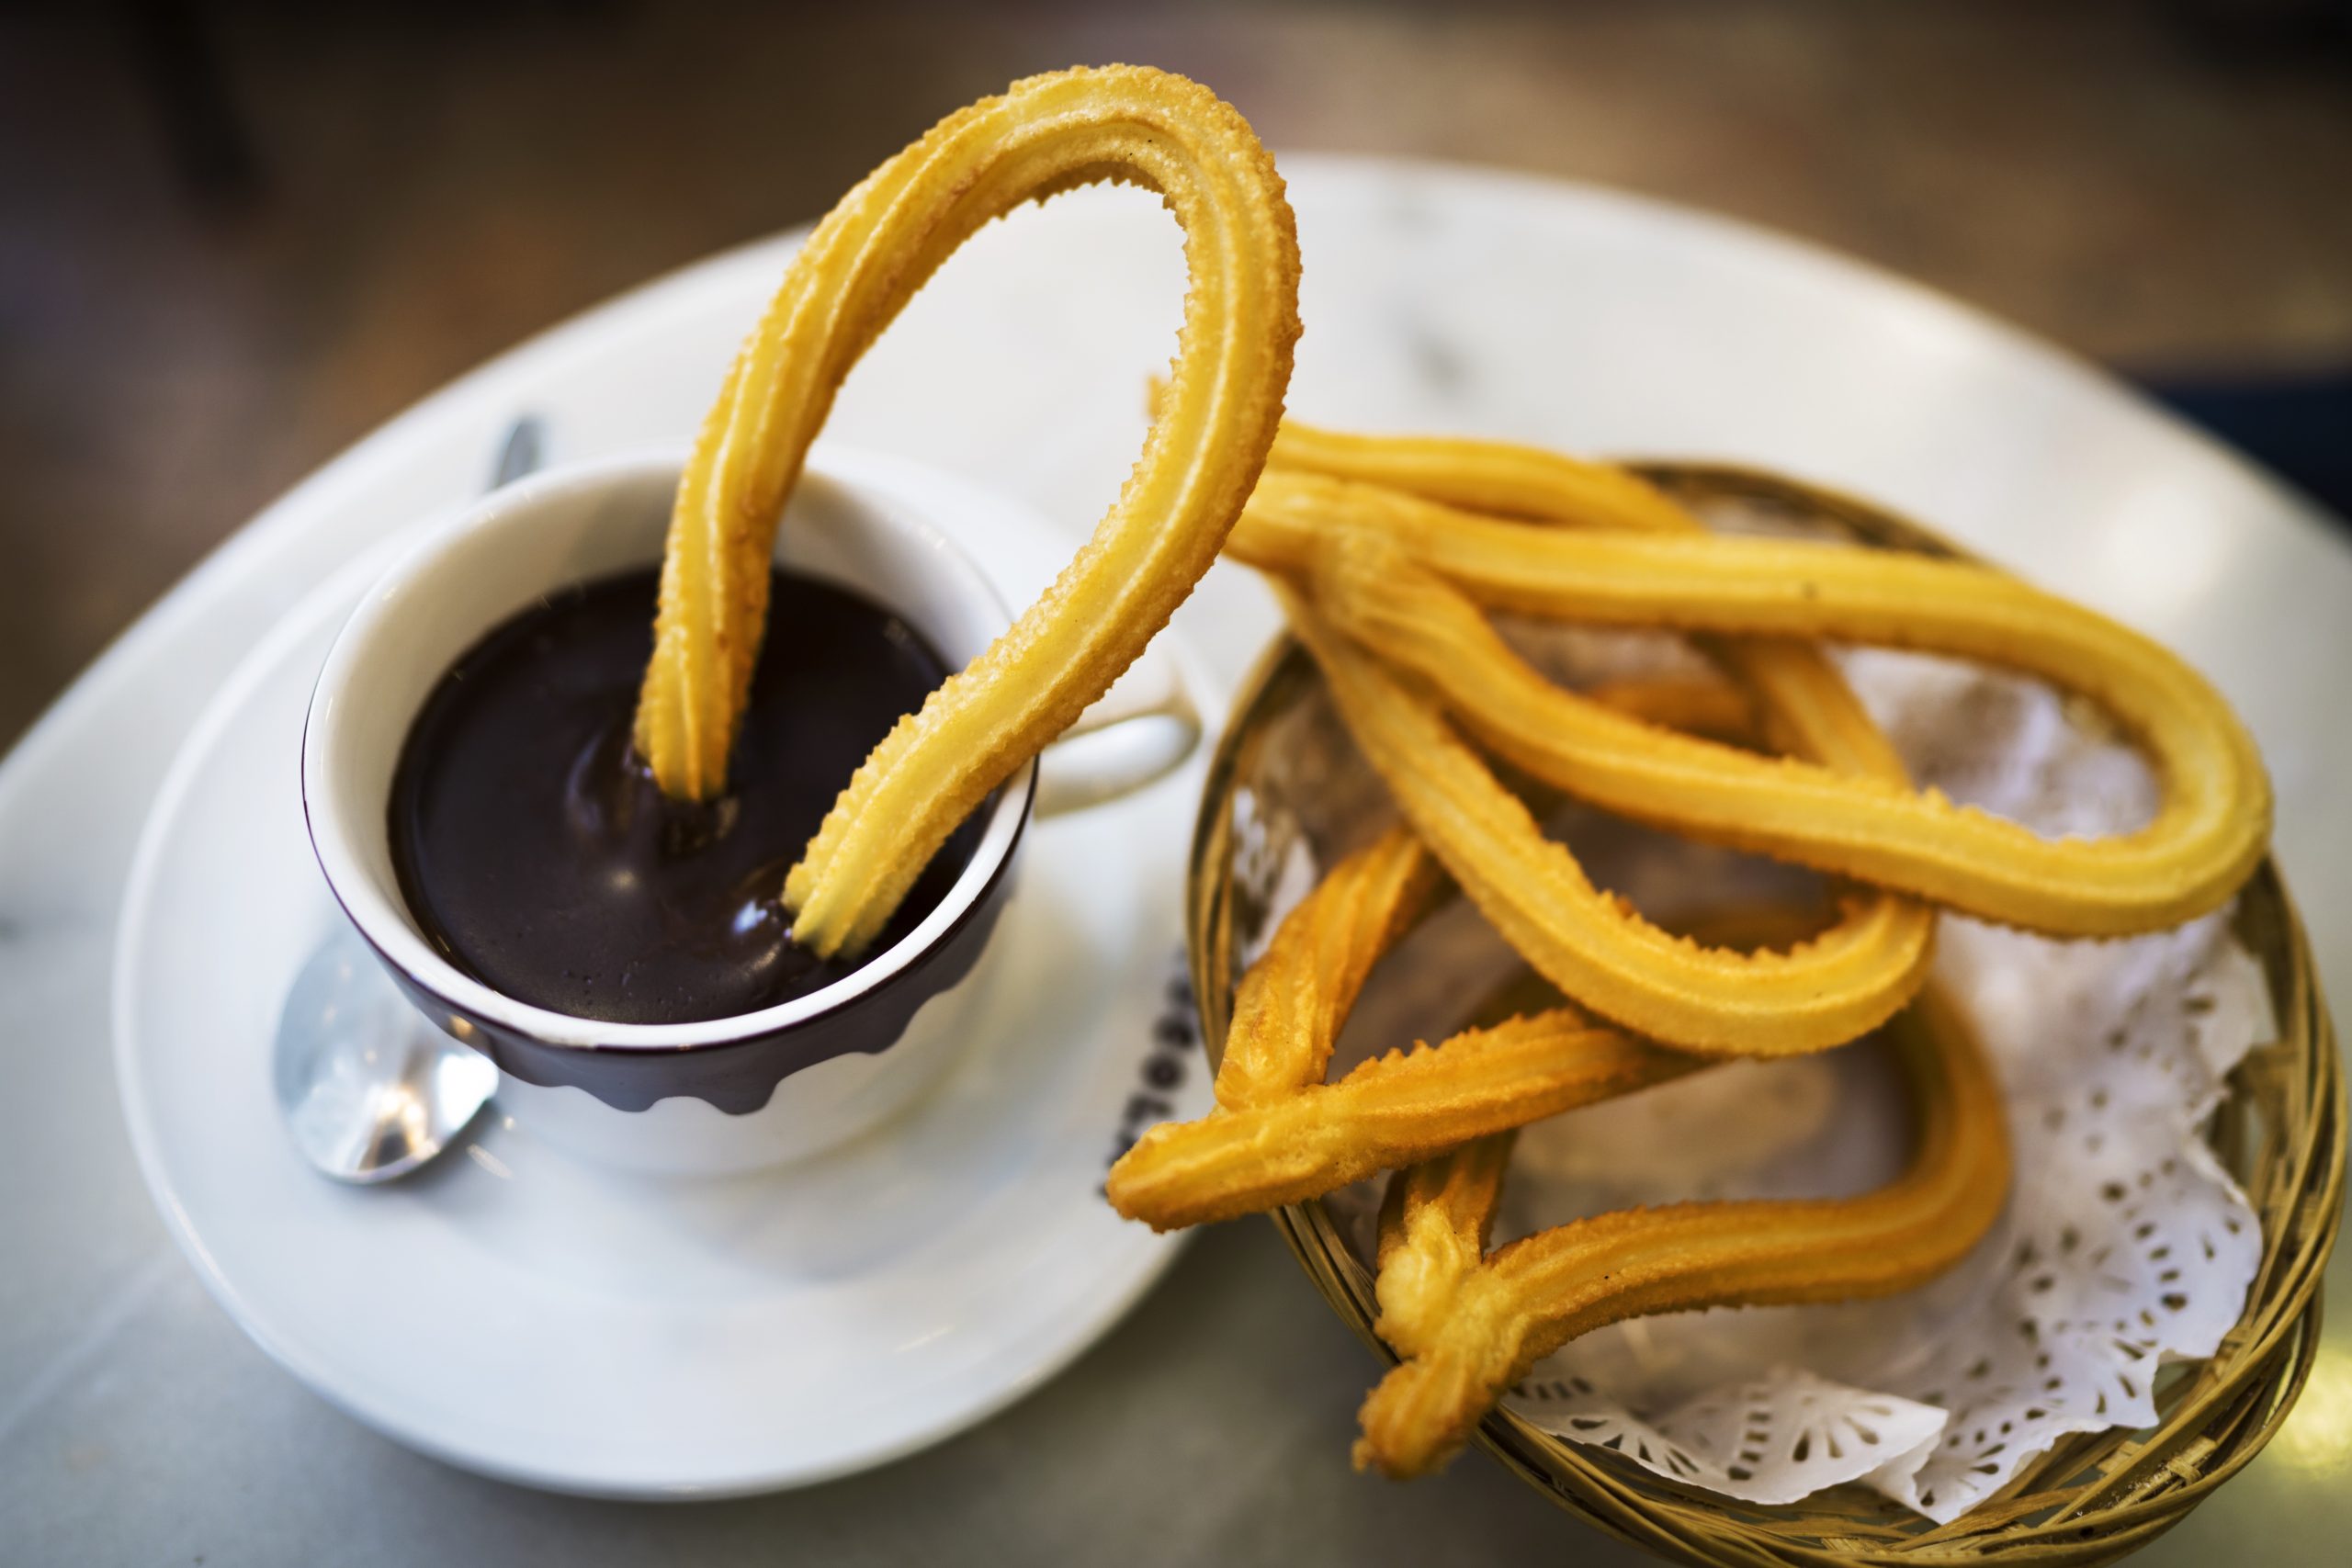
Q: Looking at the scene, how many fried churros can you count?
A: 5